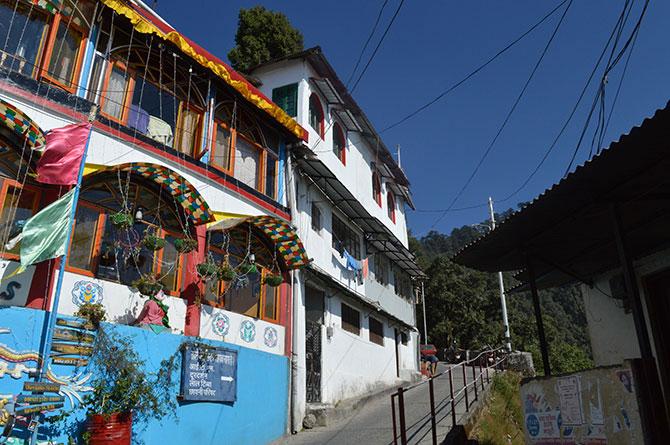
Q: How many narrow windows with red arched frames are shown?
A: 4